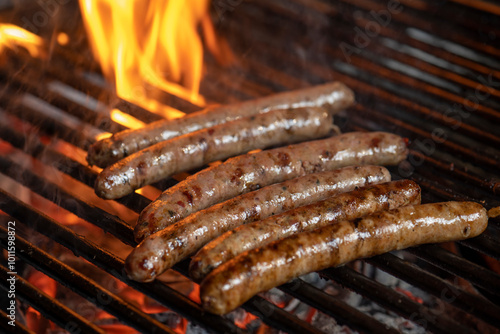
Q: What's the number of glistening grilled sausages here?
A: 6